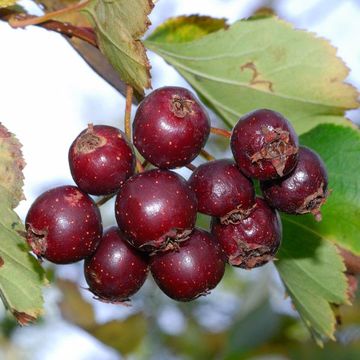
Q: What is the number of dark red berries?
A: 10